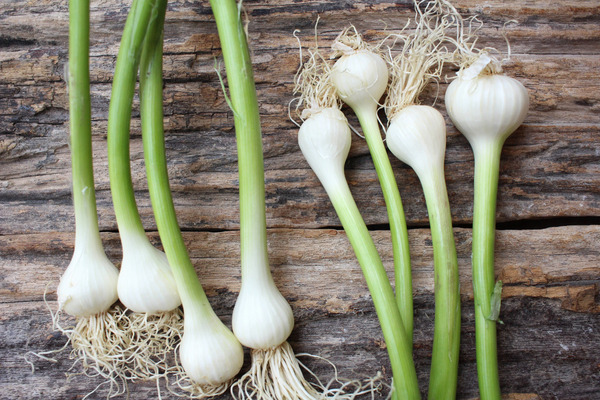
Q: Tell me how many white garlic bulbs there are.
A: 8